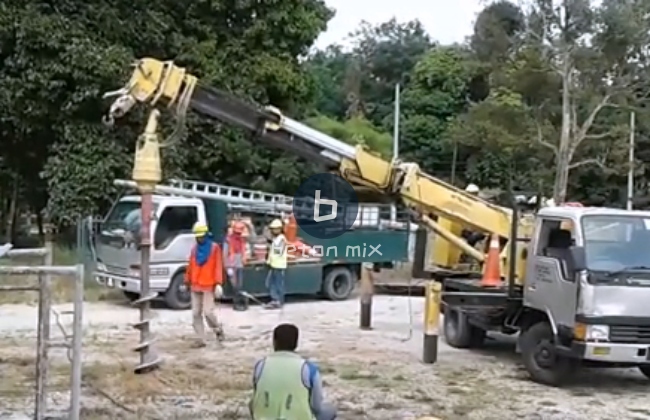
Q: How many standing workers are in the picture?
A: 3